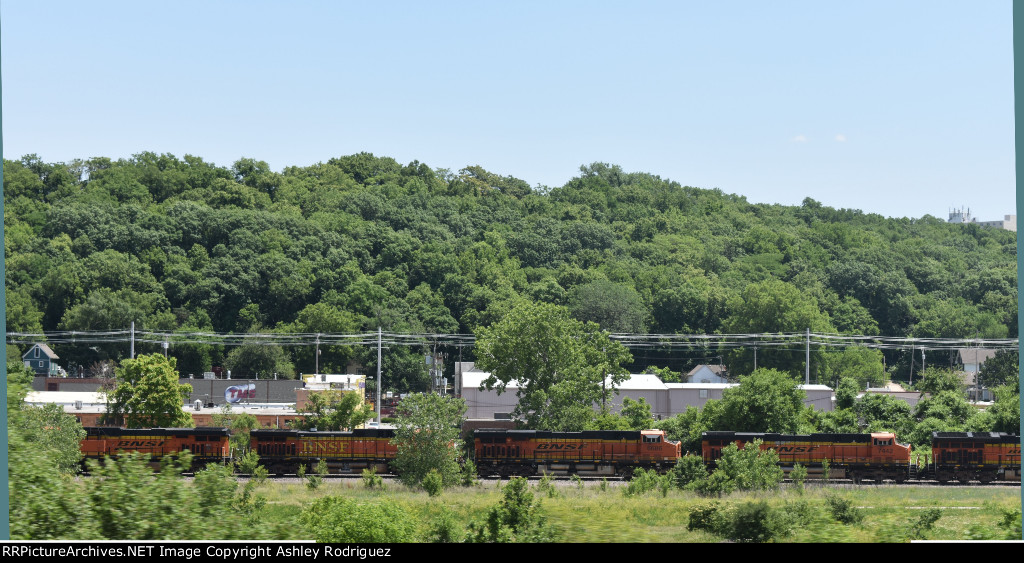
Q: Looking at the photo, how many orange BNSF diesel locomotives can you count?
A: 5